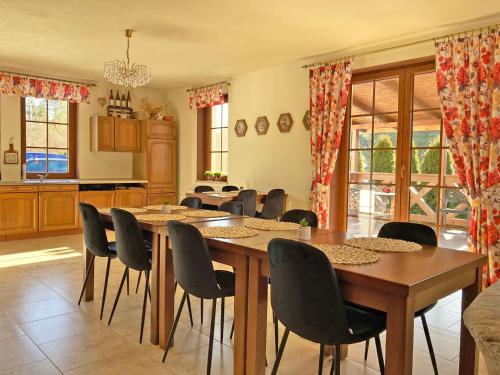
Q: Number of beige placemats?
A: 8